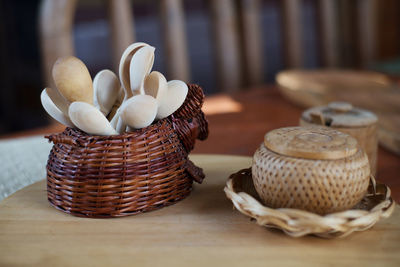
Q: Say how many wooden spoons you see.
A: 9